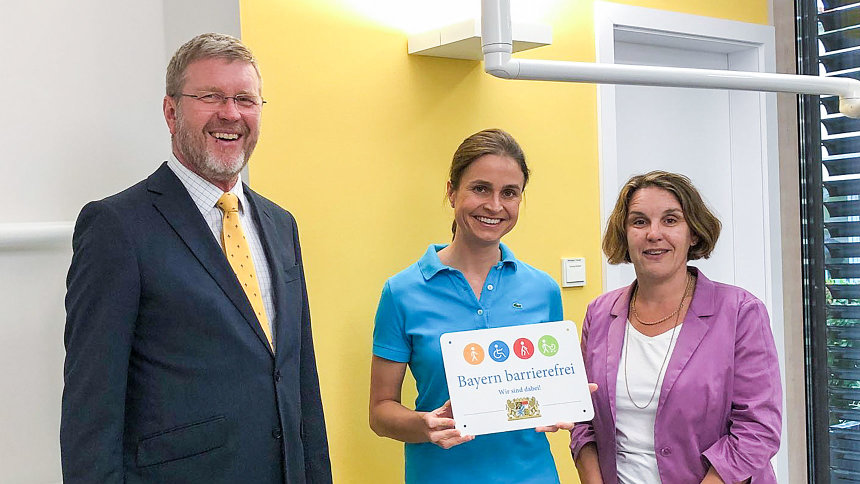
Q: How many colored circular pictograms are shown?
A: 4